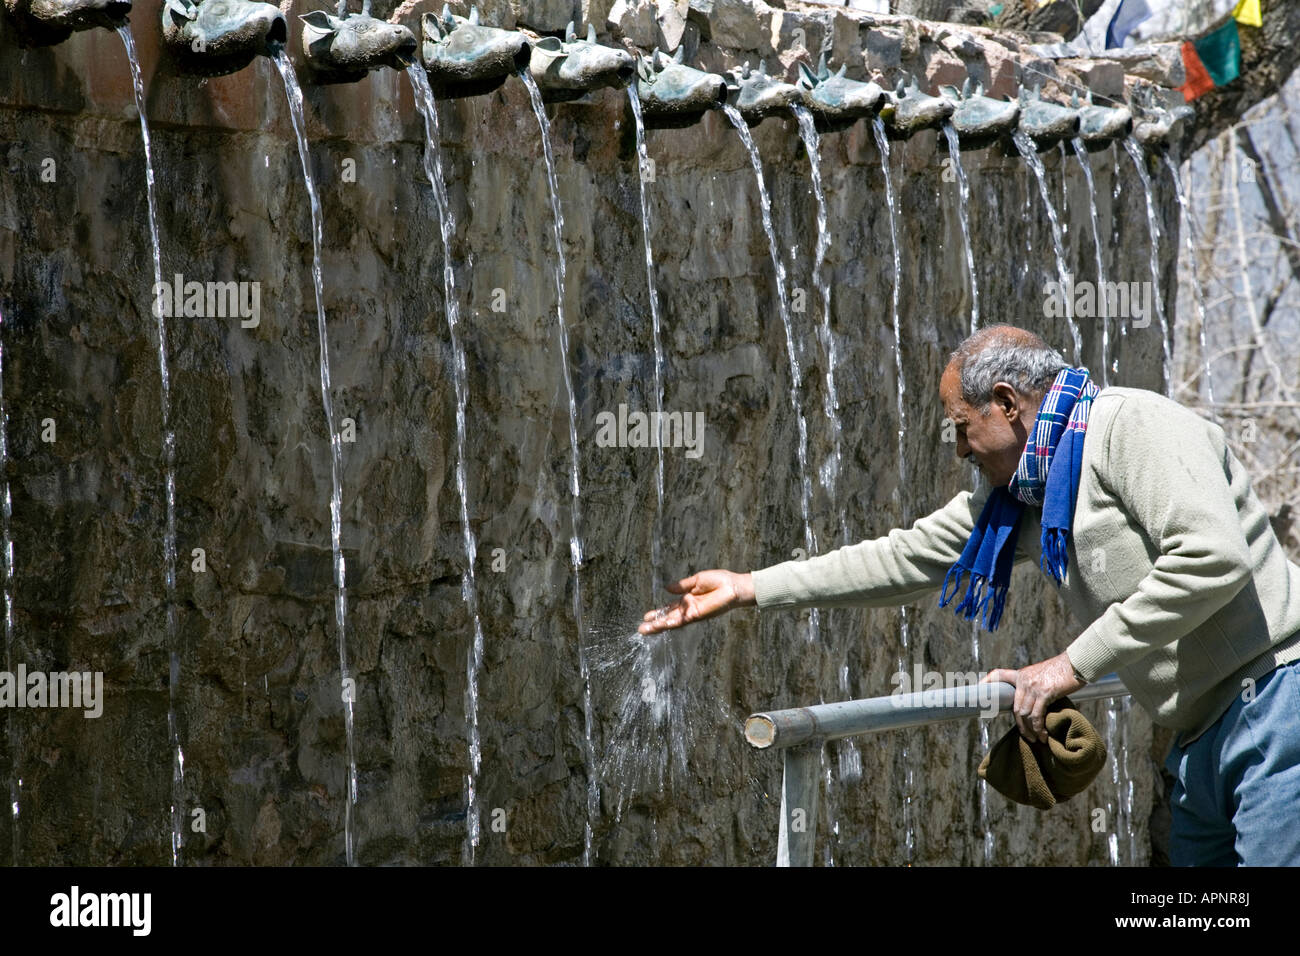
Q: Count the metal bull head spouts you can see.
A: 13